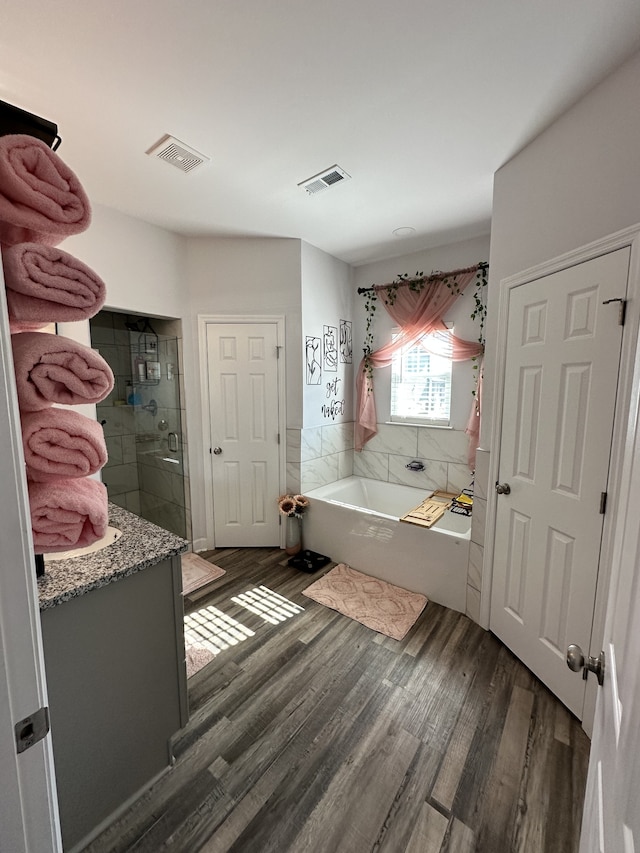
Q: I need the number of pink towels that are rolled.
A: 5